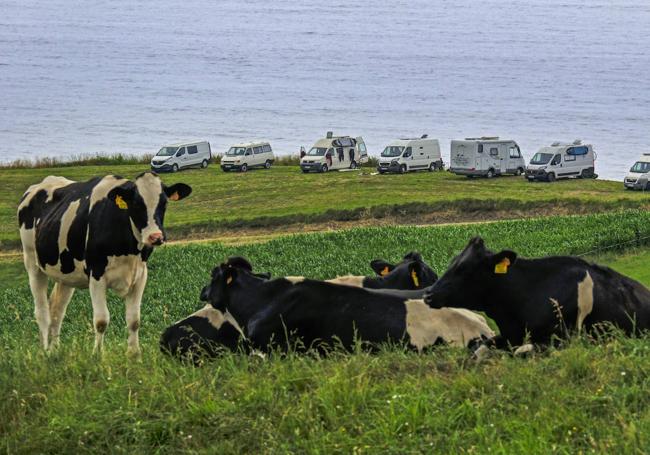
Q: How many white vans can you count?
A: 7